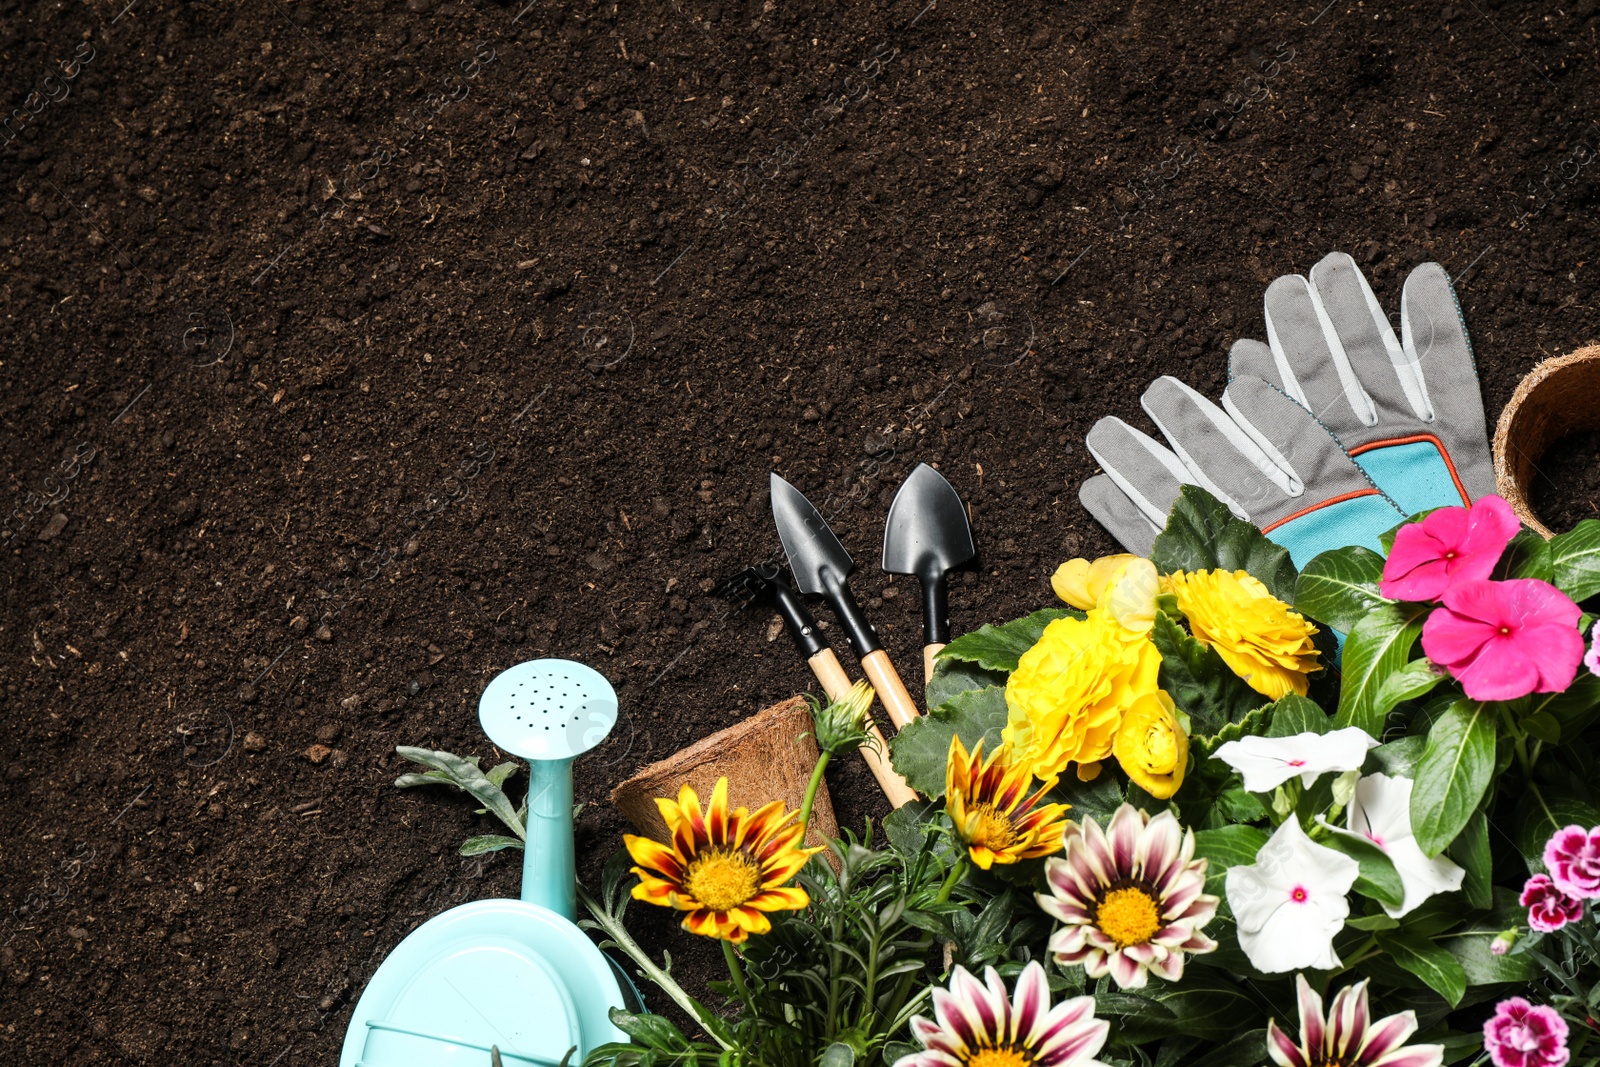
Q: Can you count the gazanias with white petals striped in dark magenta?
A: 3